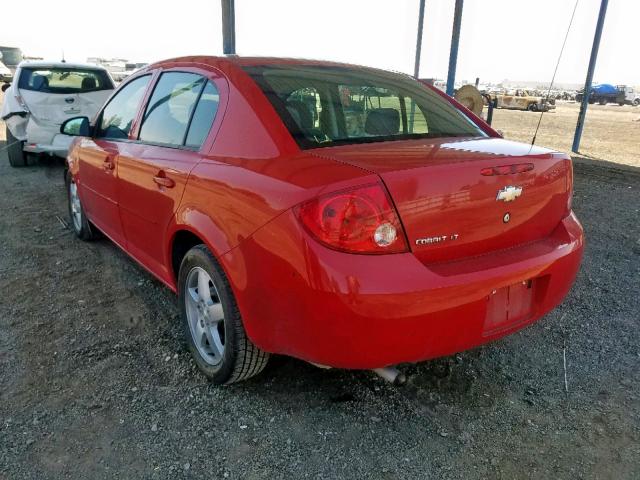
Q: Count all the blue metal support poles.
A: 4